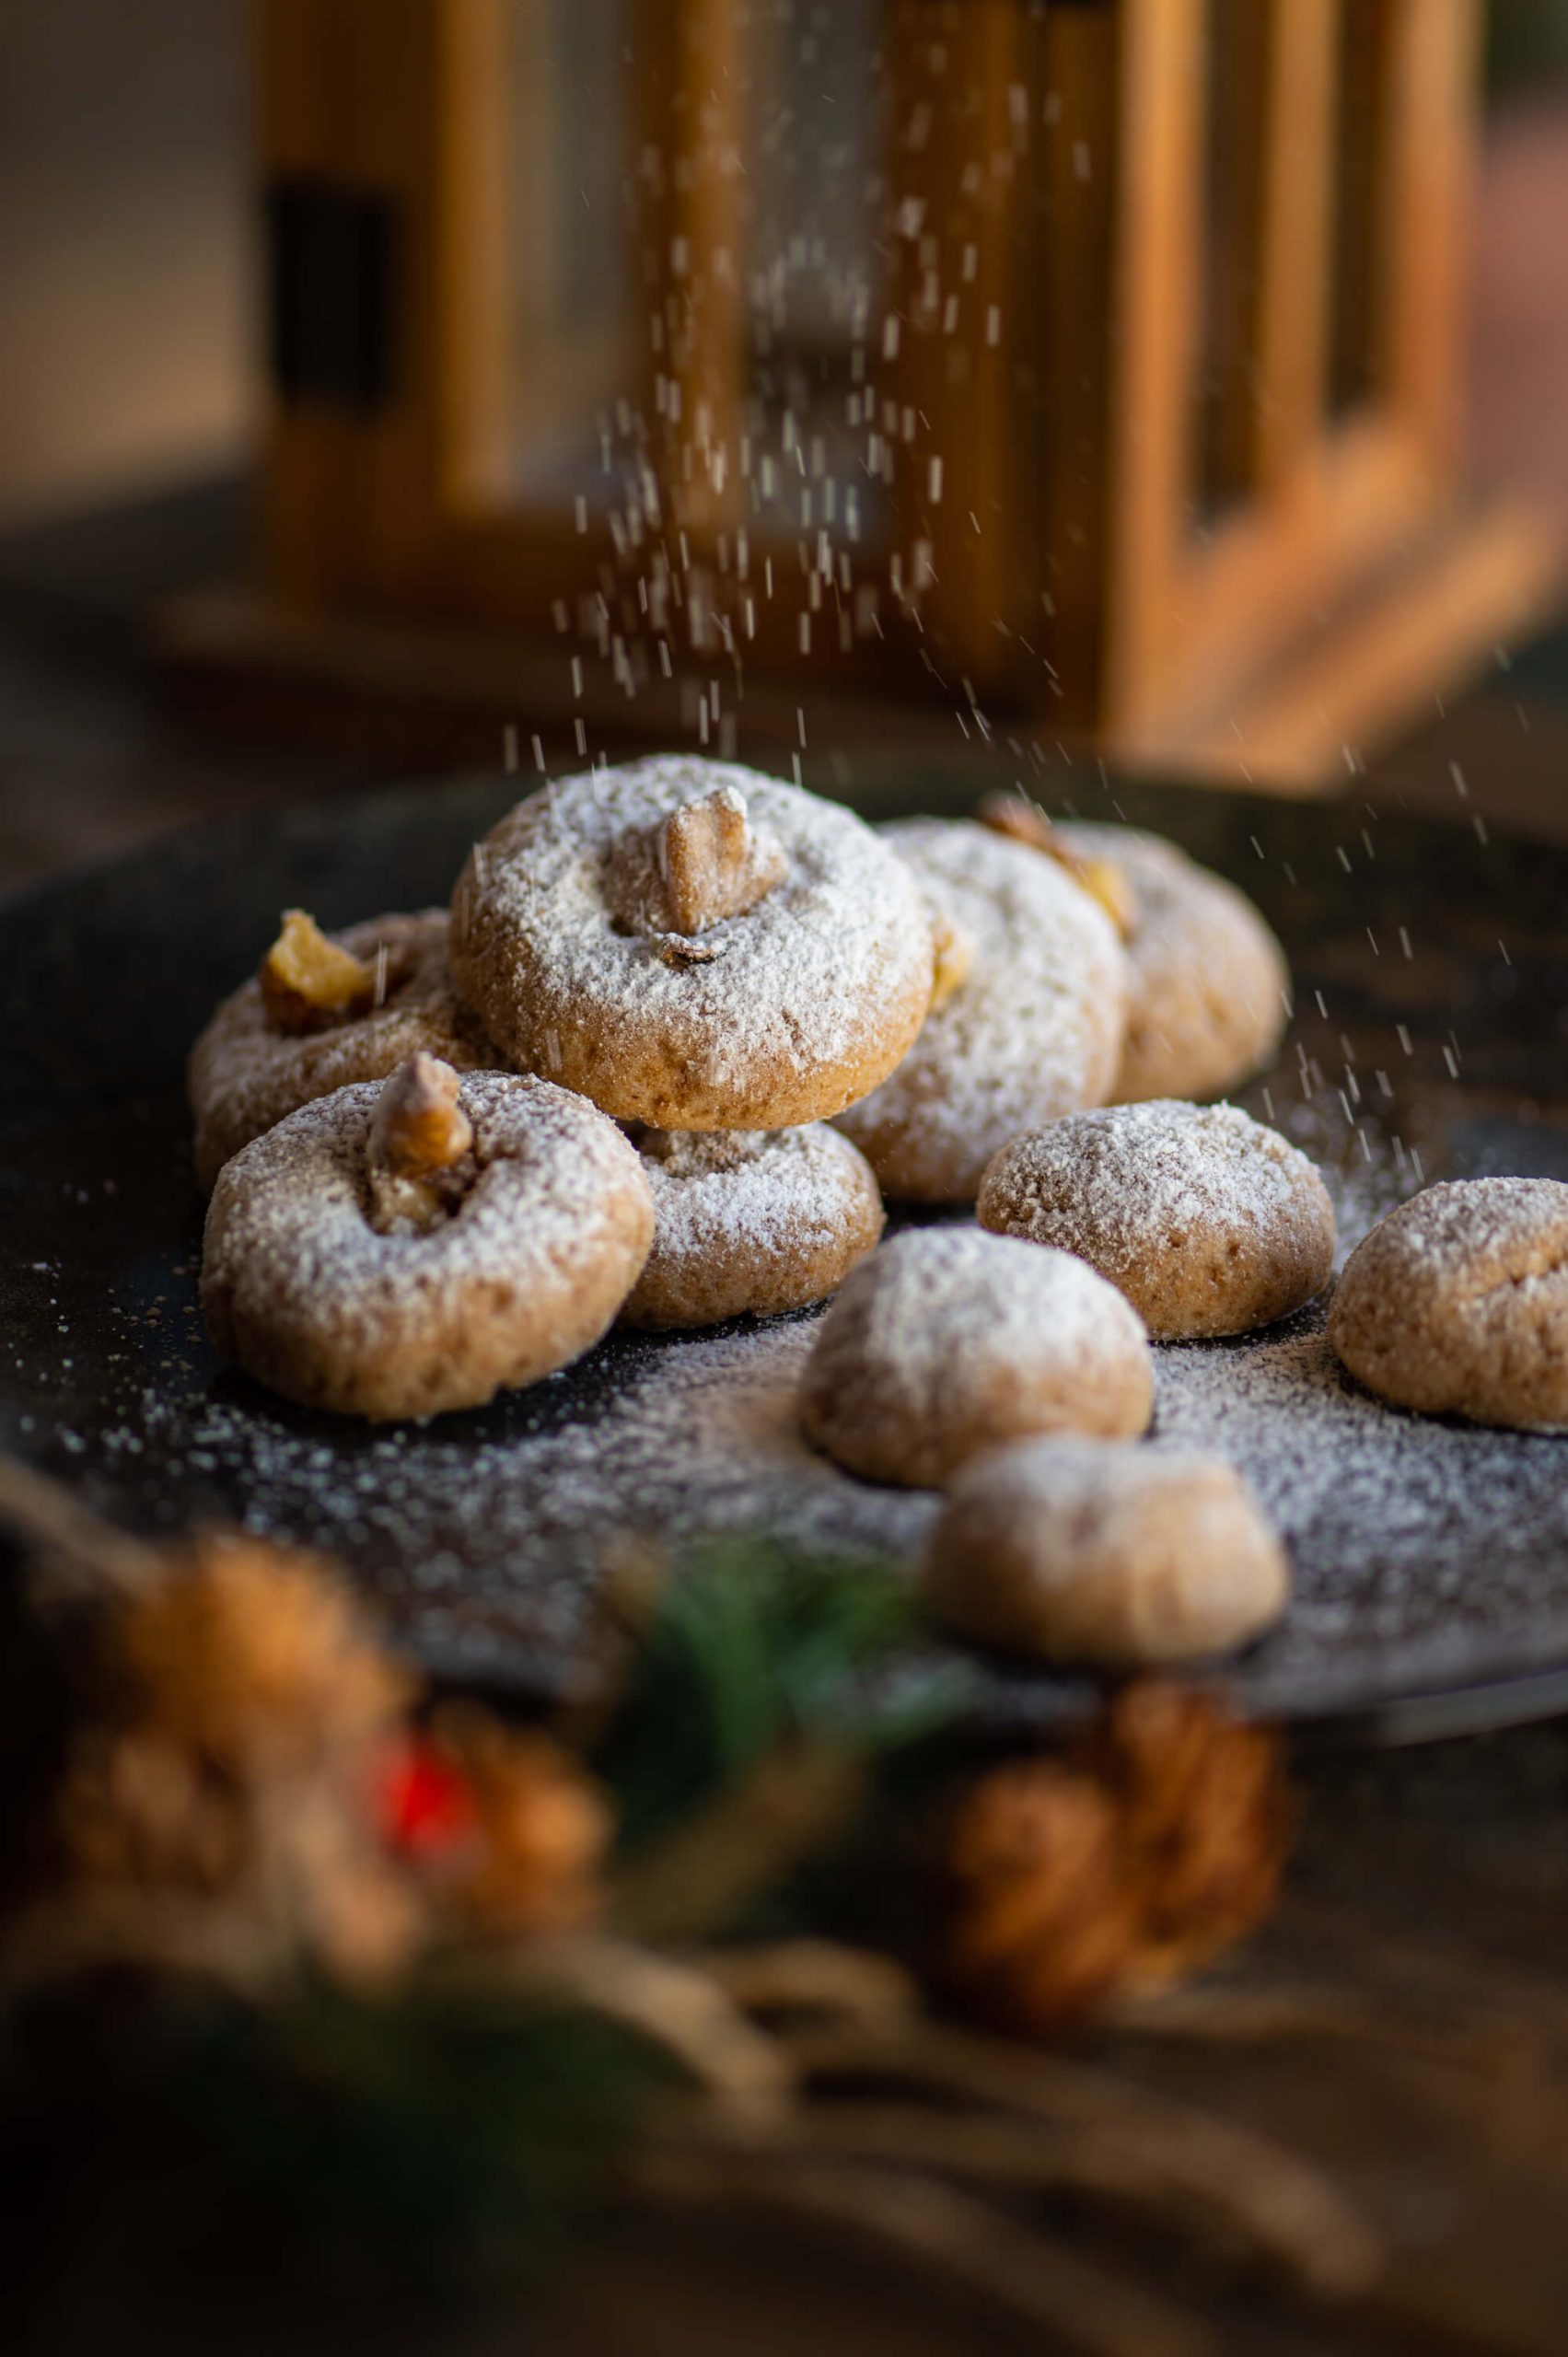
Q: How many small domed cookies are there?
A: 4